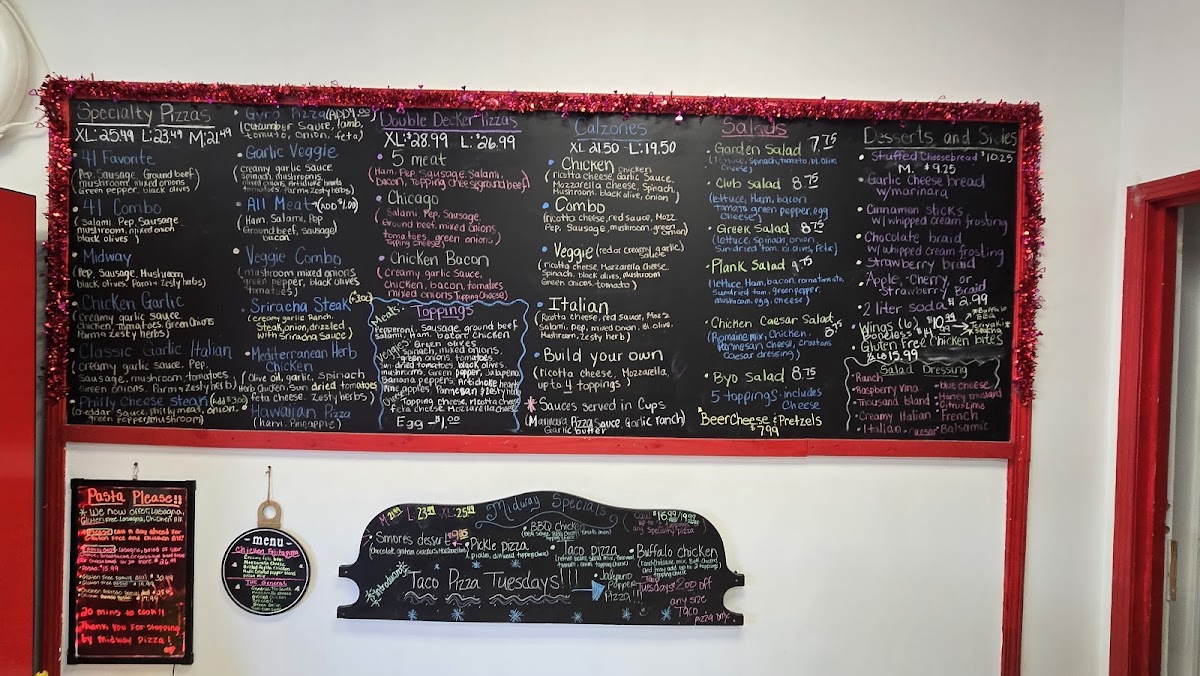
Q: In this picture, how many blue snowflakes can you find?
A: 9